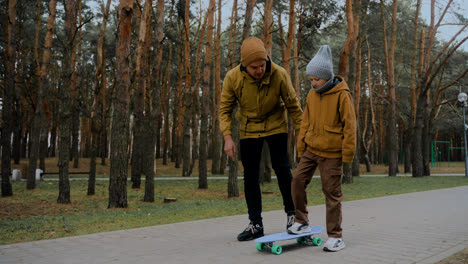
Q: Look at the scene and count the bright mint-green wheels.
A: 4